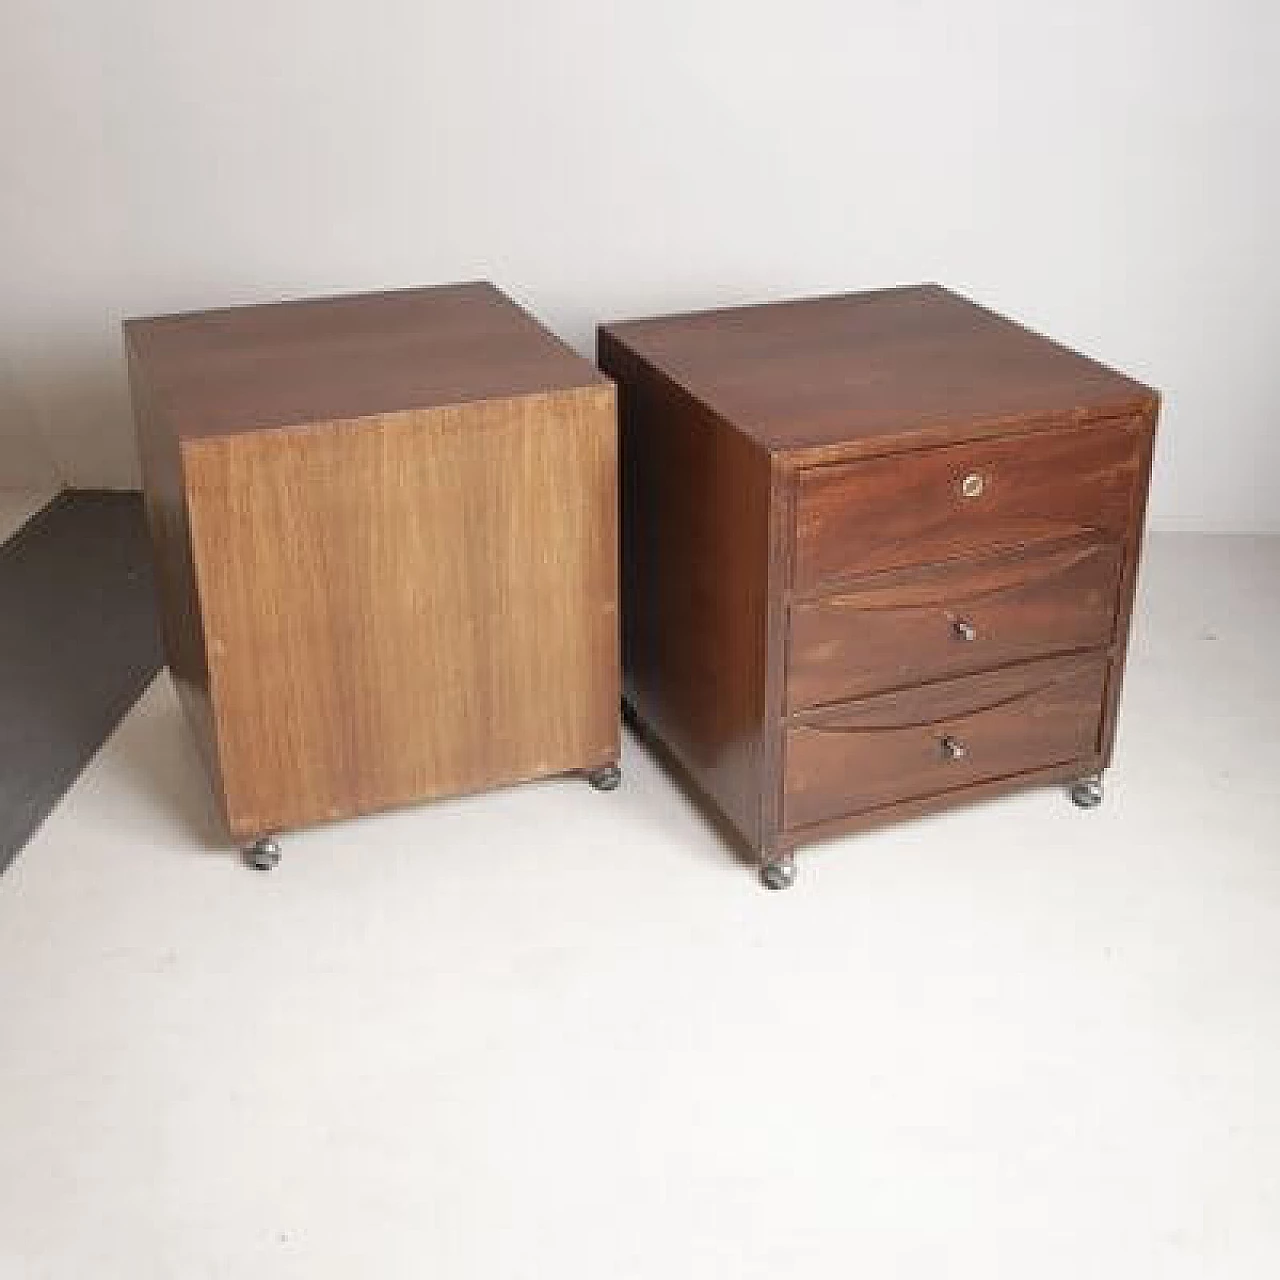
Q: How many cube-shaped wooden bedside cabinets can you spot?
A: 2